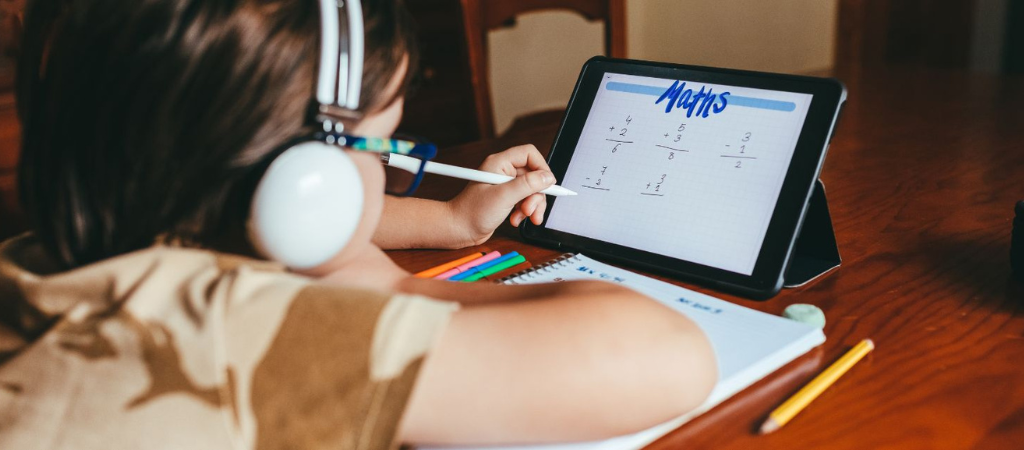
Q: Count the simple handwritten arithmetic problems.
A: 5